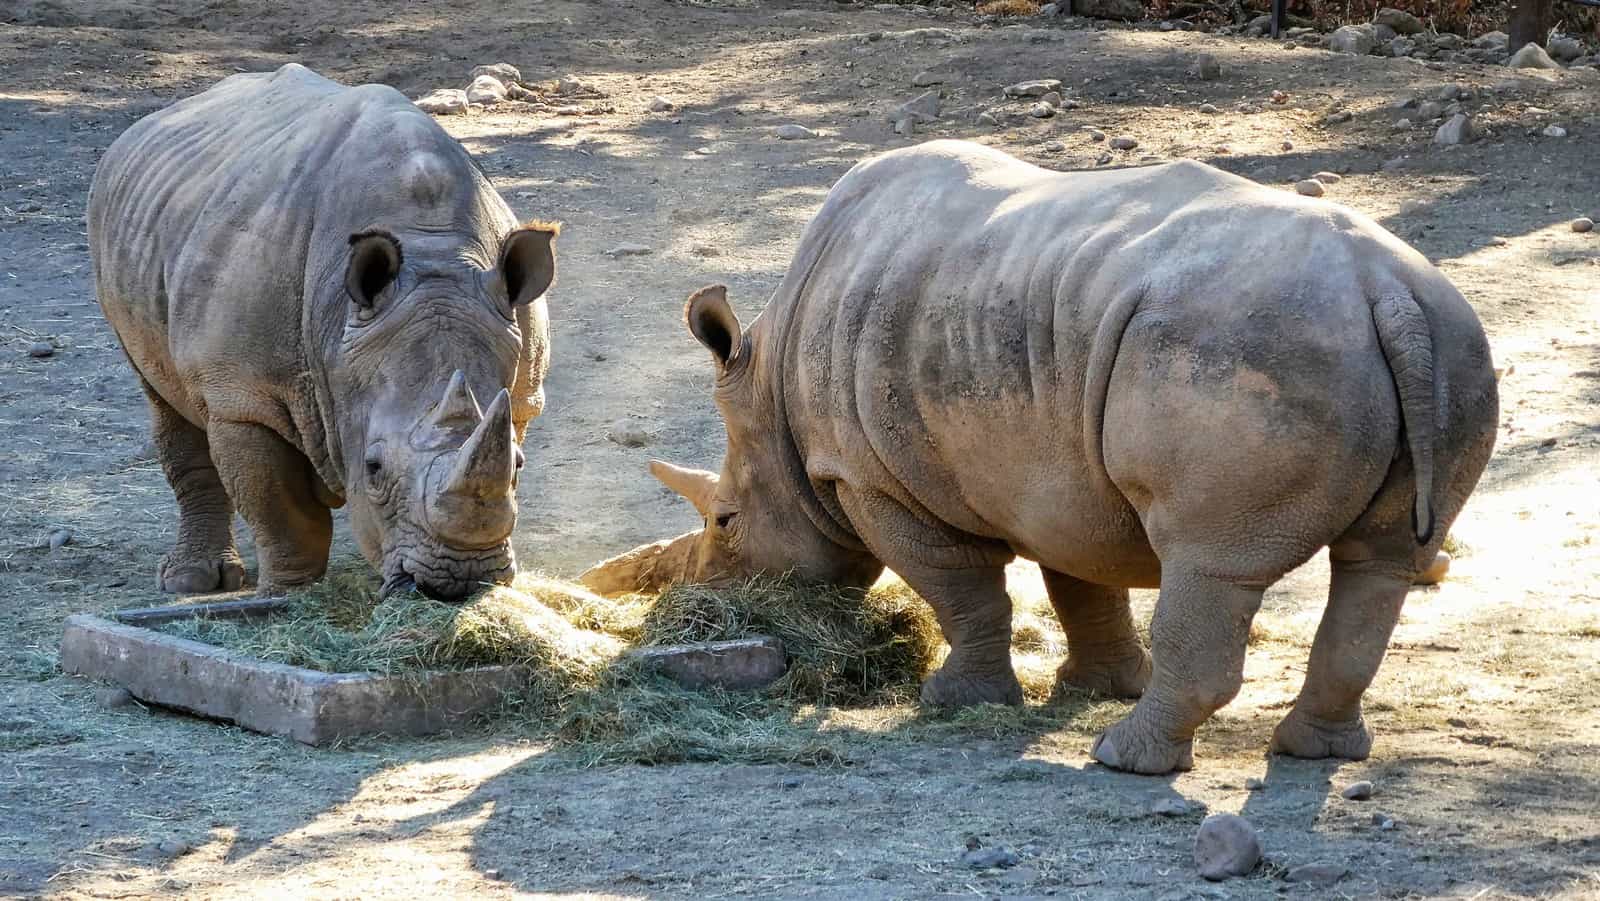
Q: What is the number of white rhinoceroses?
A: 2